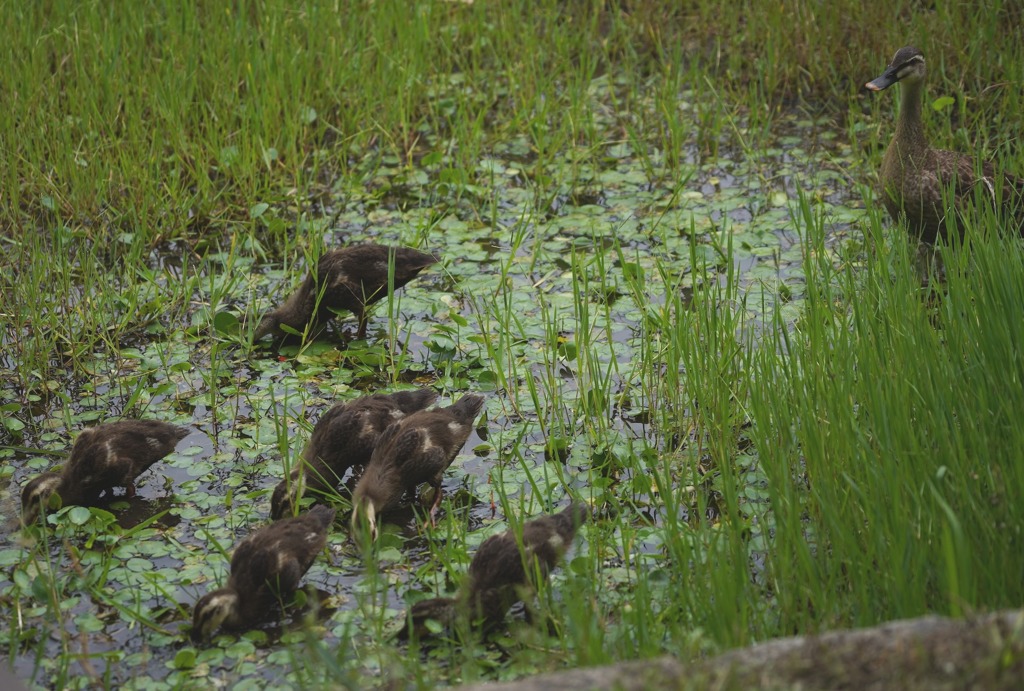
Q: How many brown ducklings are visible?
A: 6